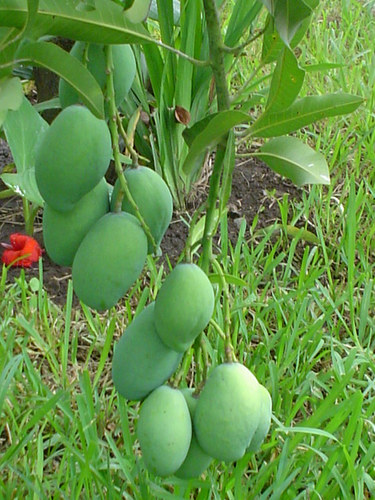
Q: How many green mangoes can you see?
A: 12